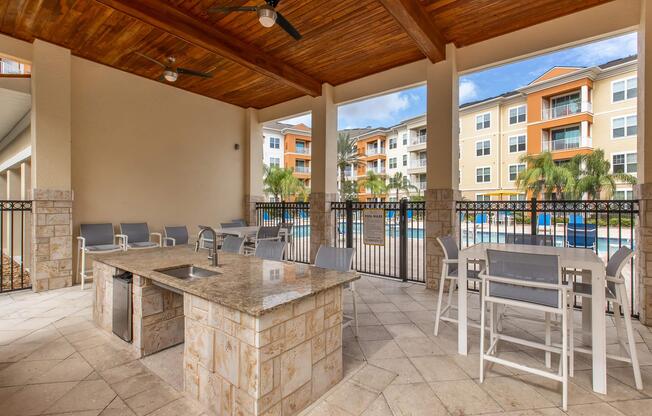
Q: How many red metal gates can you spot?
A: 0